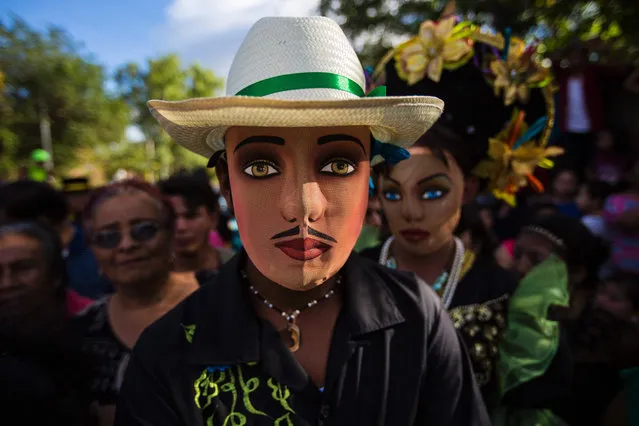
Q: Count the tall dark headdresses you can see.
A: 1